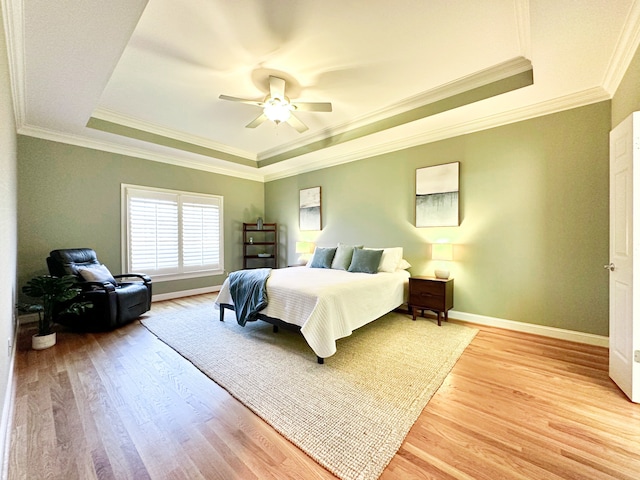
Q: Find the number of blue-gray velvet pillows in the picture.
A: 2